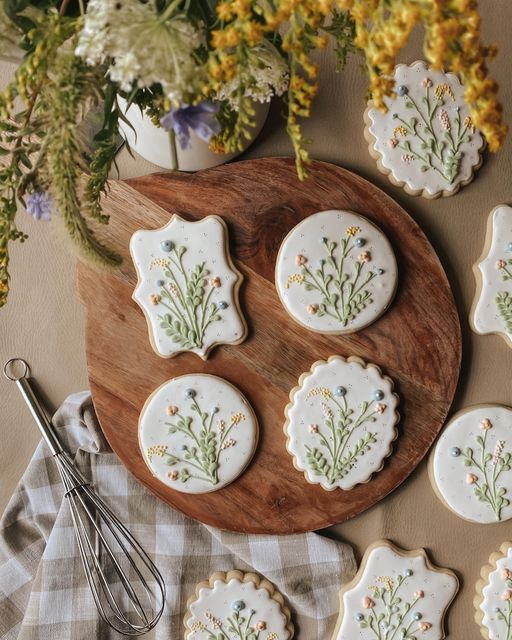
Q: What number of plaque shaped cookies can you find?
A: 3